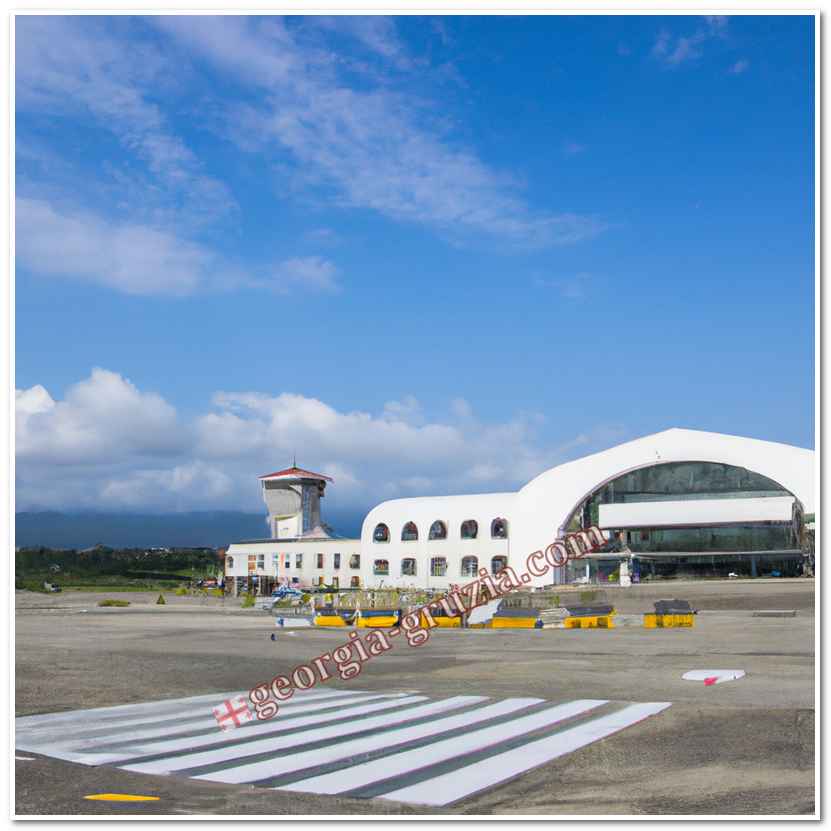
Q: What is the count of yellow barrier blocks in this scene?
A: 6